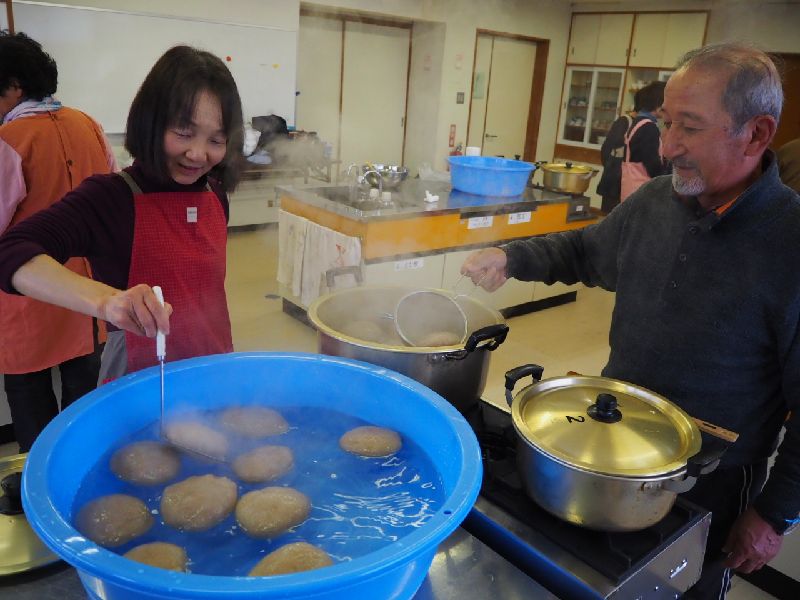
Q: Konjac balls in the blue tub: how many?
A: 10